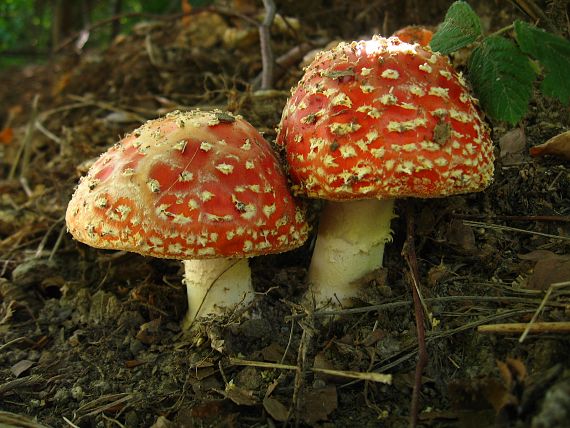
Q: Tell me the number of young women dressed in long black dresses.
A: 0